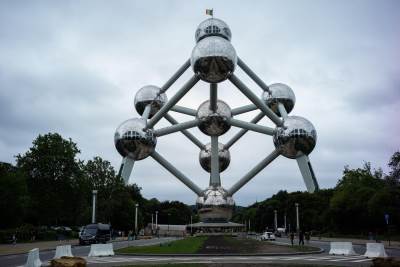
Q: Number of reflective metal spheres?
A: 9